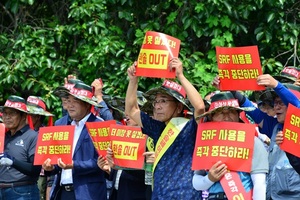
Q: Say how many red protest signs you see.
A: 8